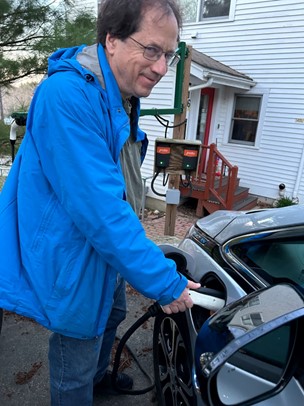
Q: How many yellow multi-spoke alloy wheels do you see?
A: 0